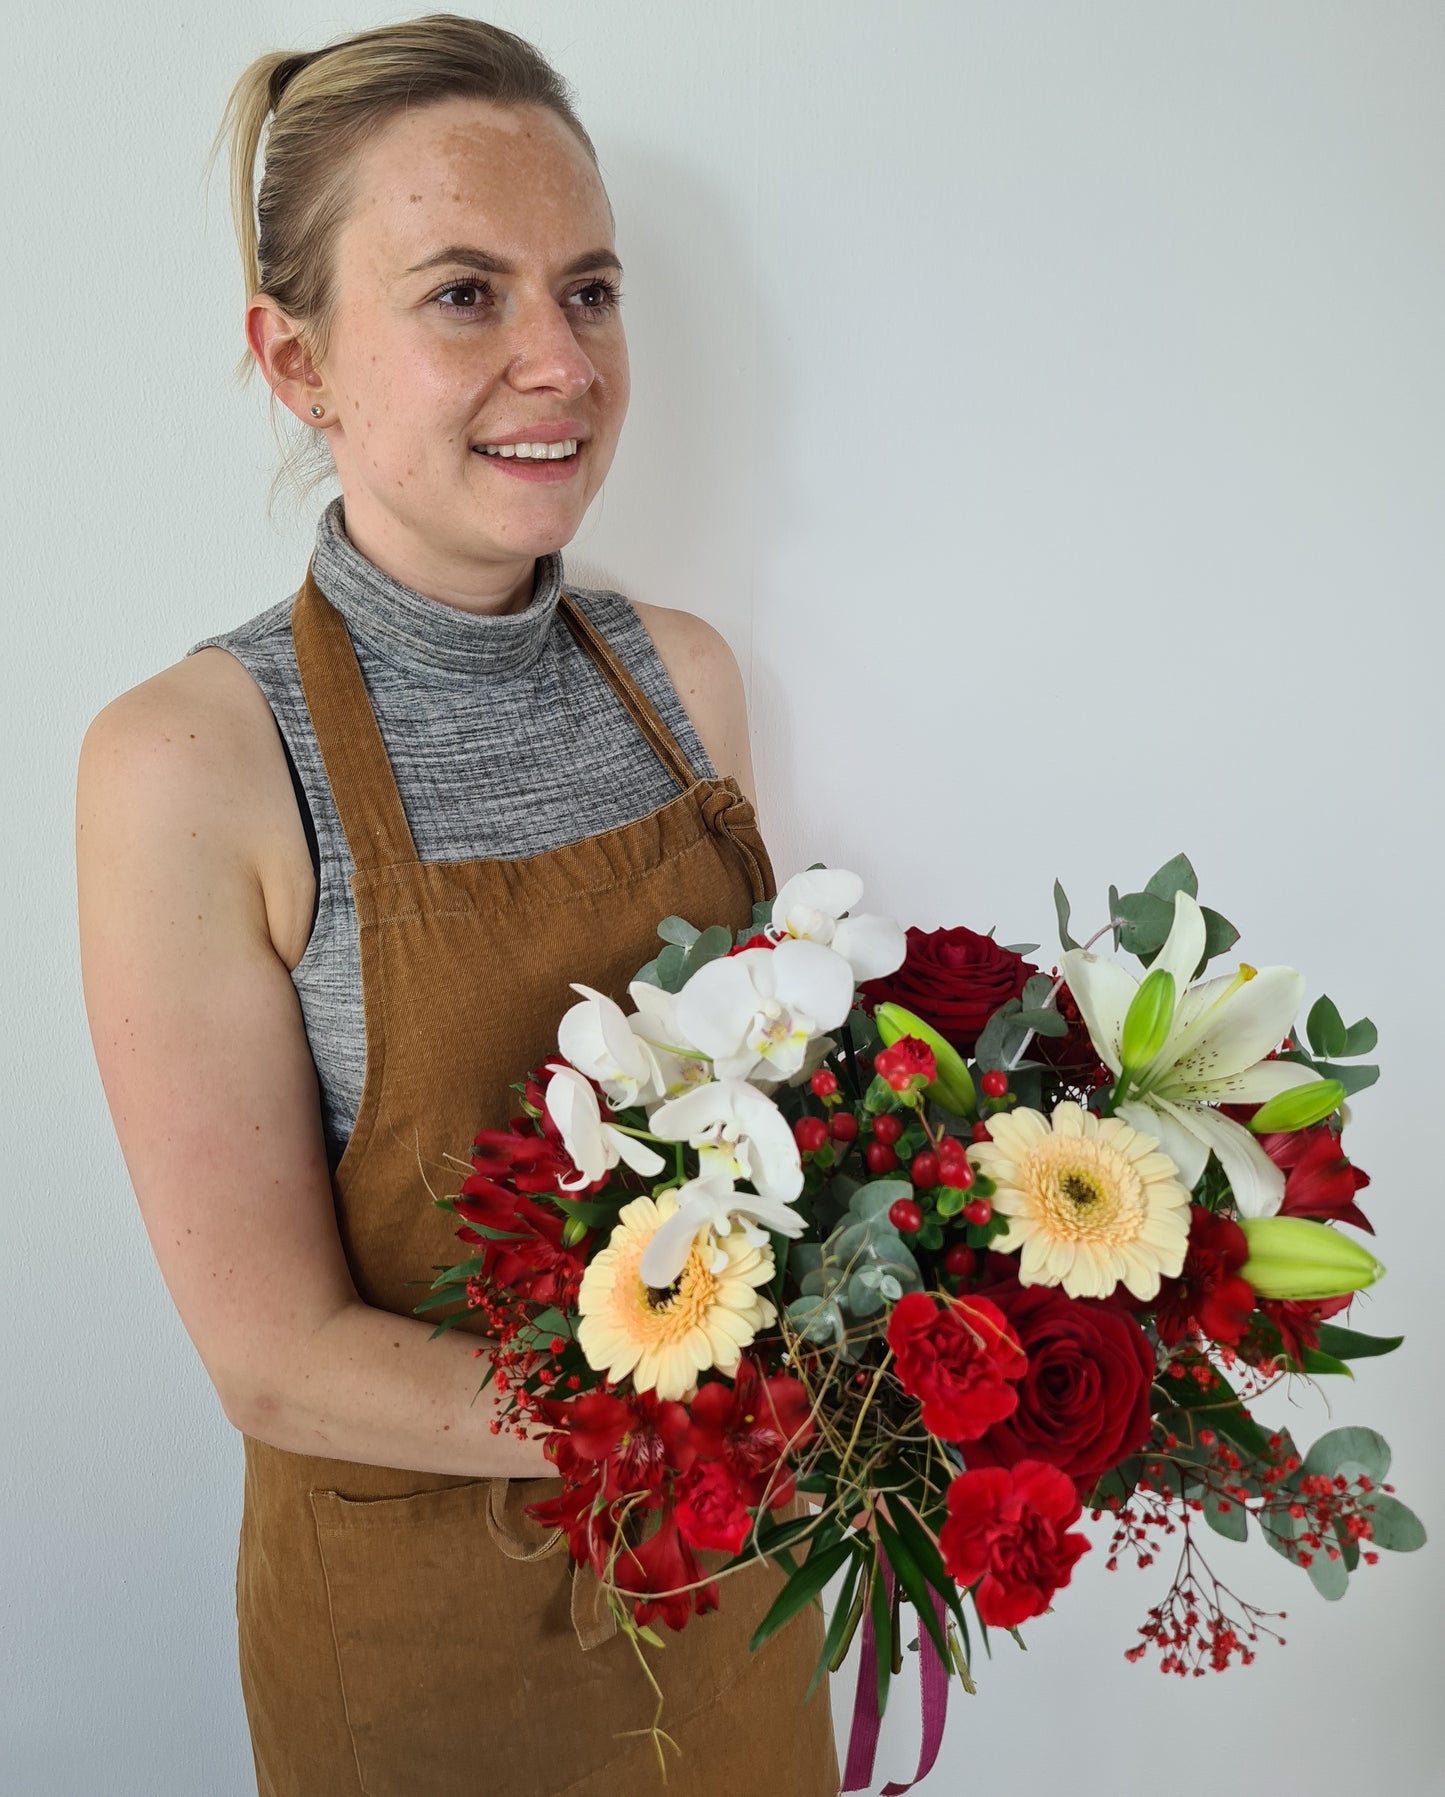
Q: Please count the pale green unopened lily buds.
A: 4